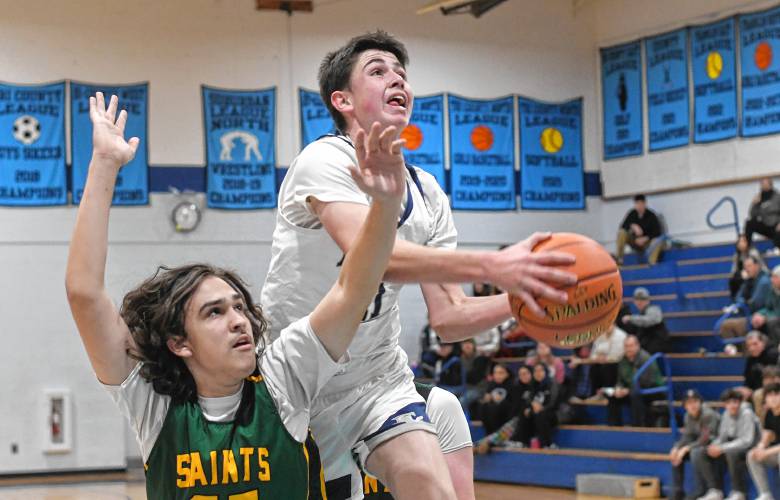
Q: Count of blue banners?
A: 11